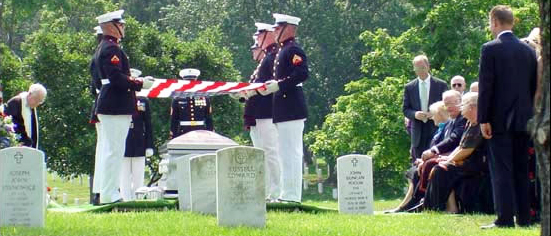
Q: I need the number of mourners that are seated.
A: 3